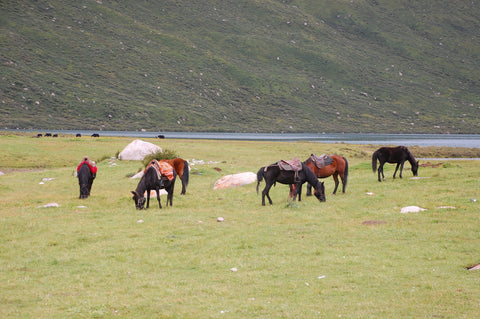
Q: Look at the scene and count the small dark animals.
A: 6